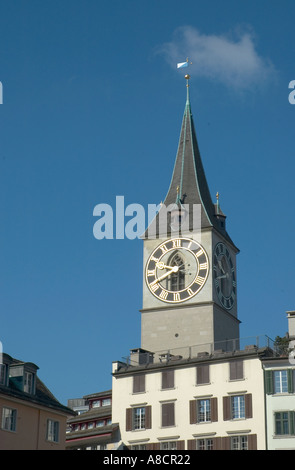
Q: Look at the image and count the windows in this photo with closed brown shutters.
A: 5